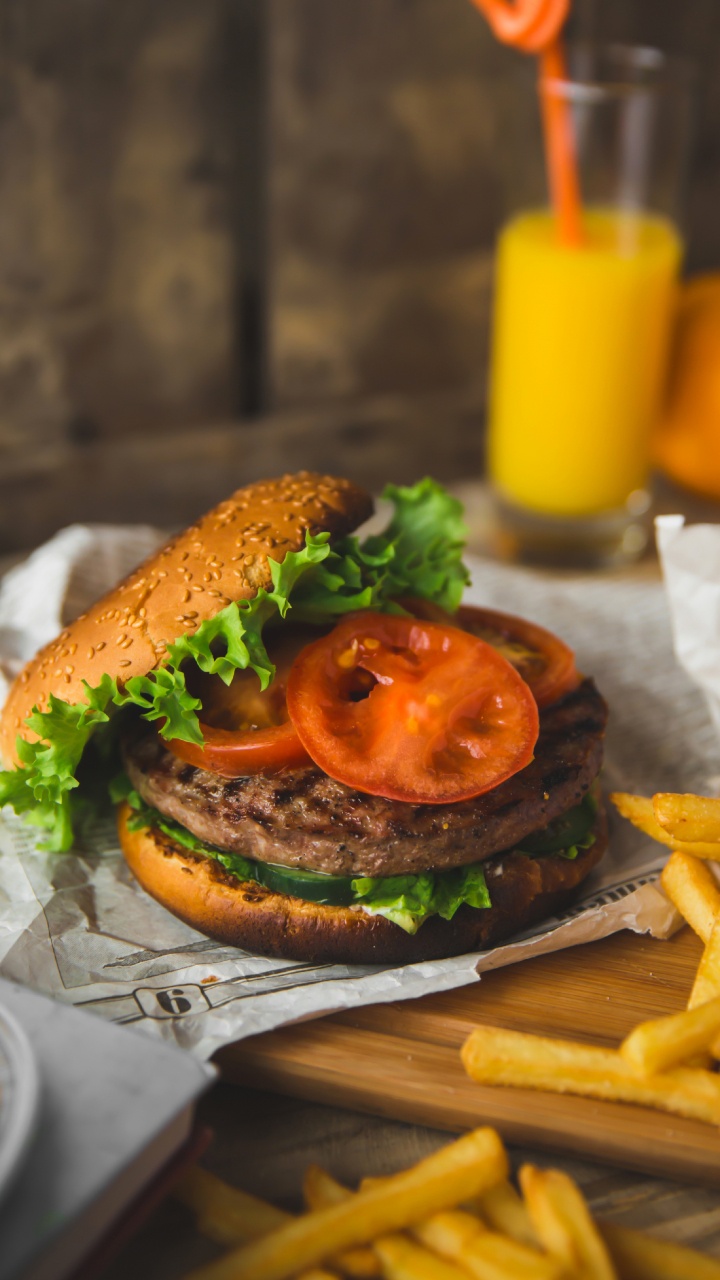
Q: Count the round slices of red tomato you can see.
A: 3